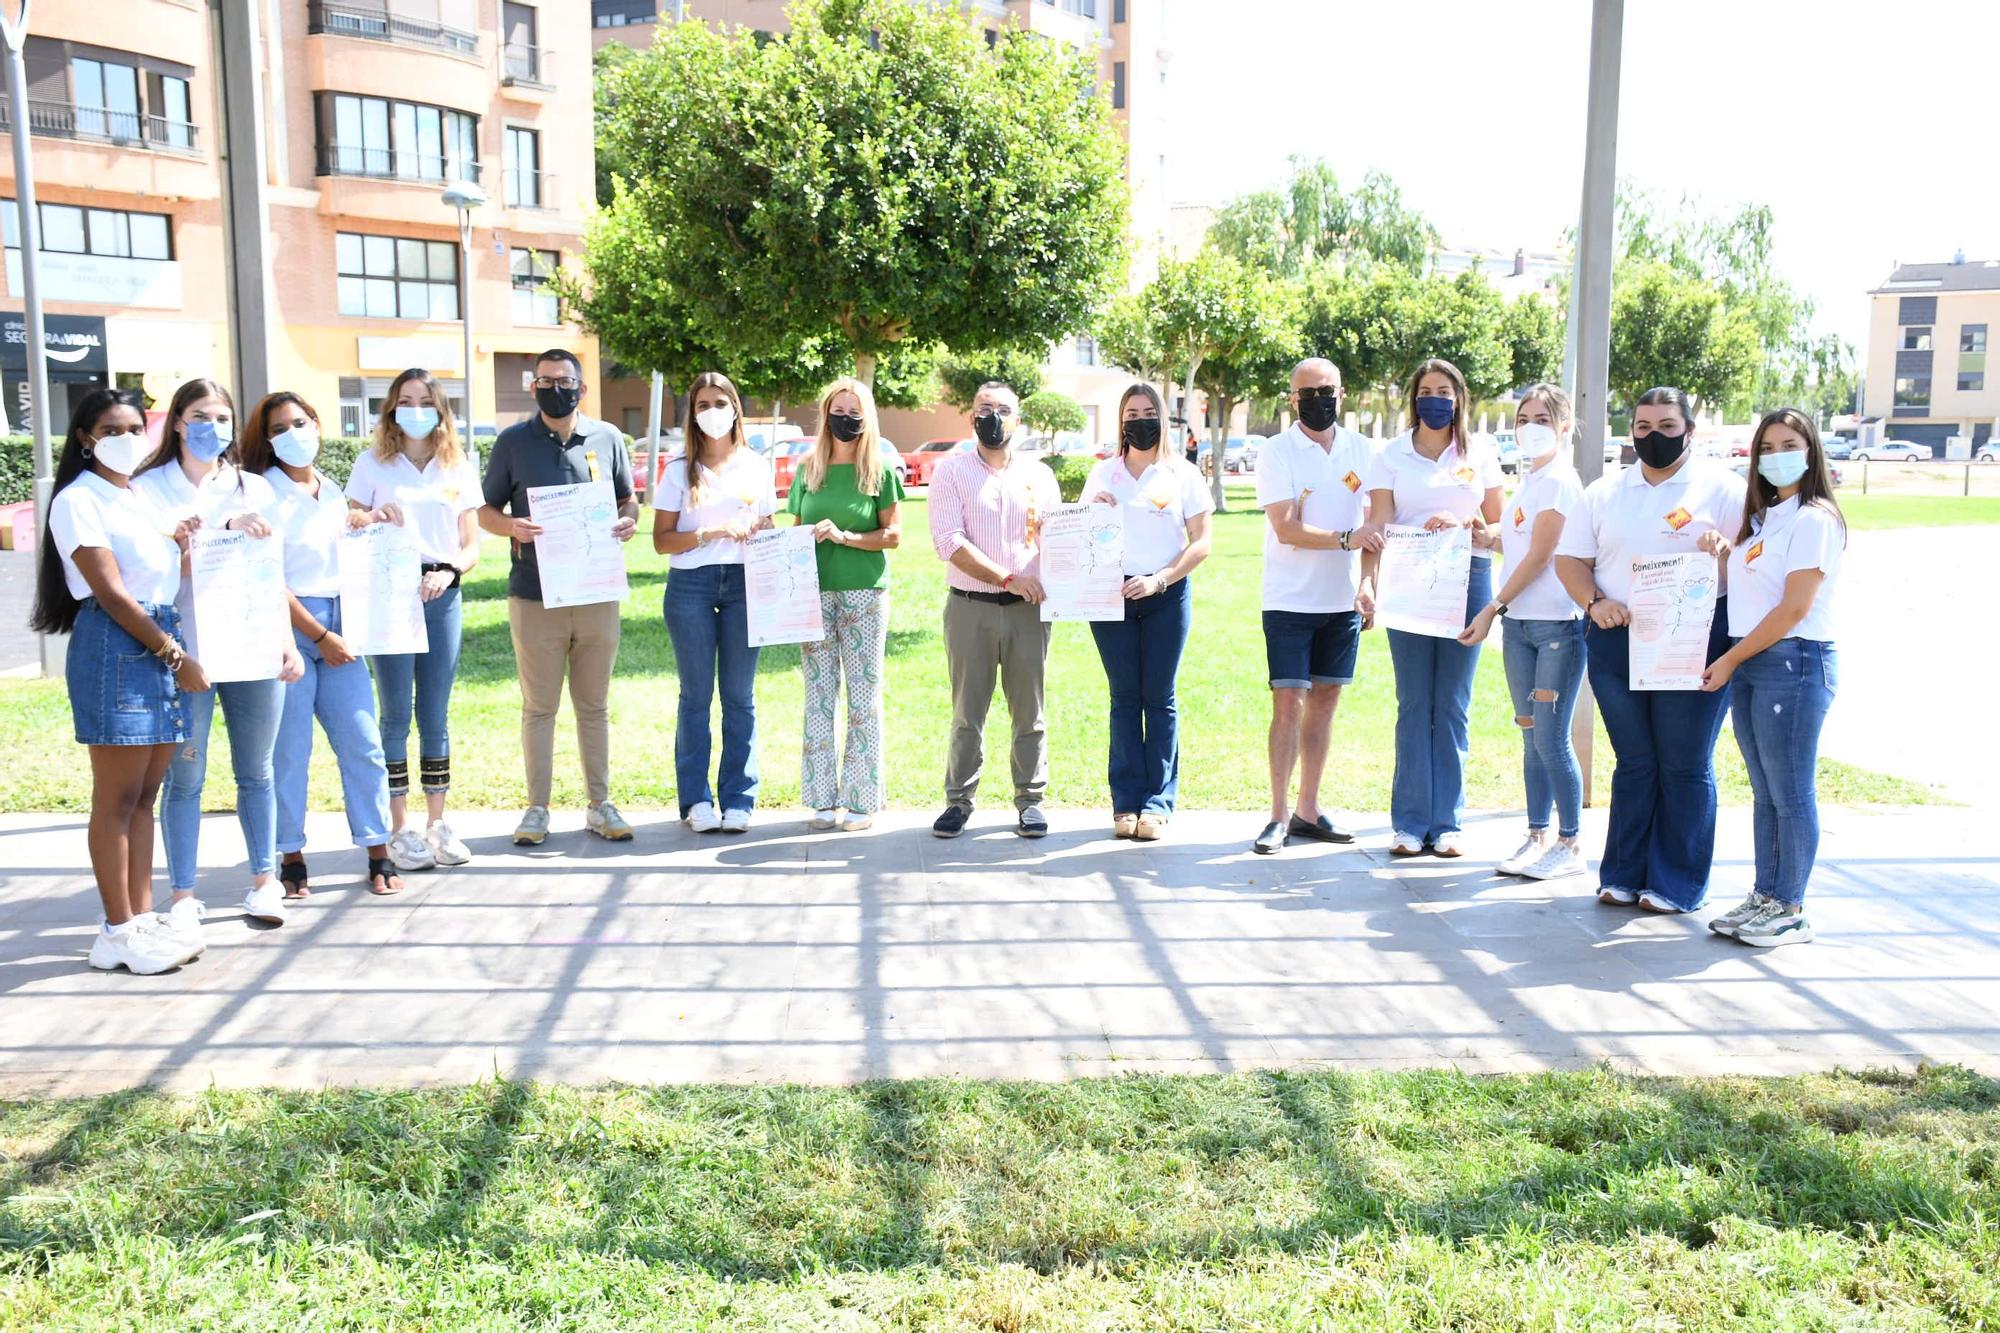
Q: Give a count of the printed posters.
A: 7